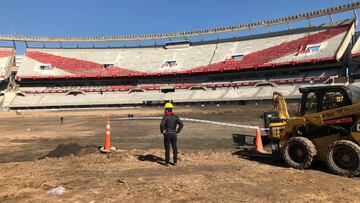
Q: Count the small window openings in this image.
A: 5